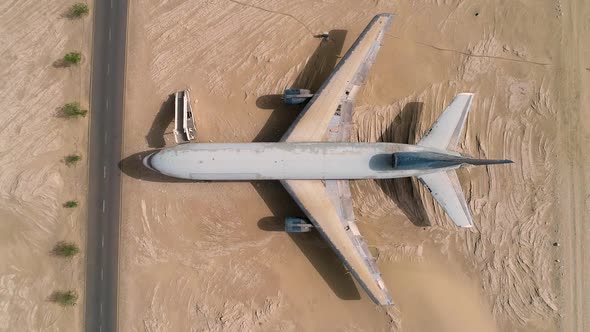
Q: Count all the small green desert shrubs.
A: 7